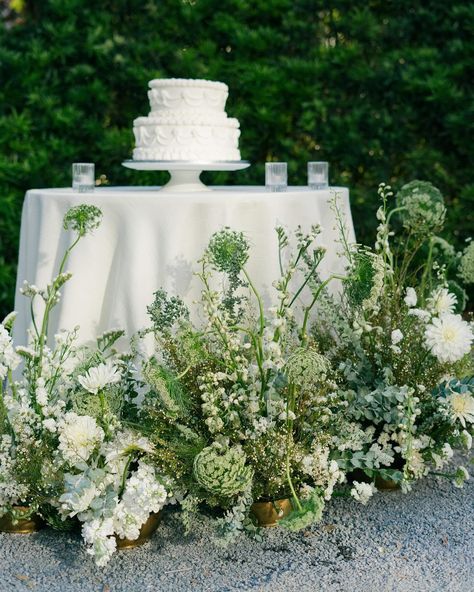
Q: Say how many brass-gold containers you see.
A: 4